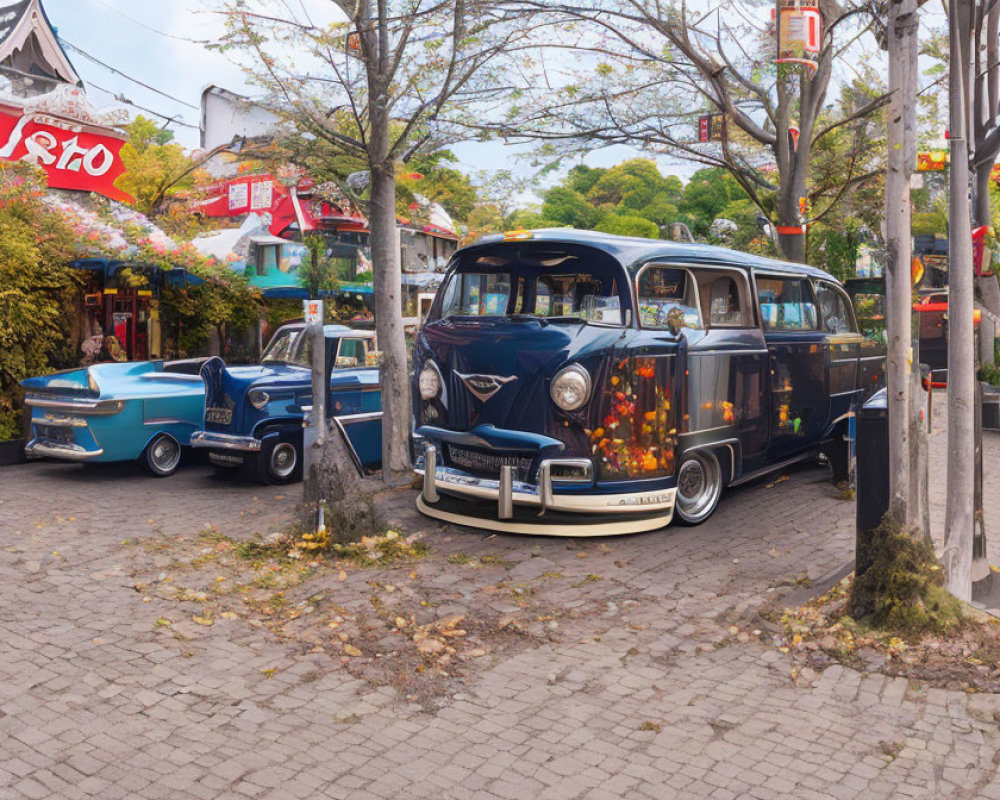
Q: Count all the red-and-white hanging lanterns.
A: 1